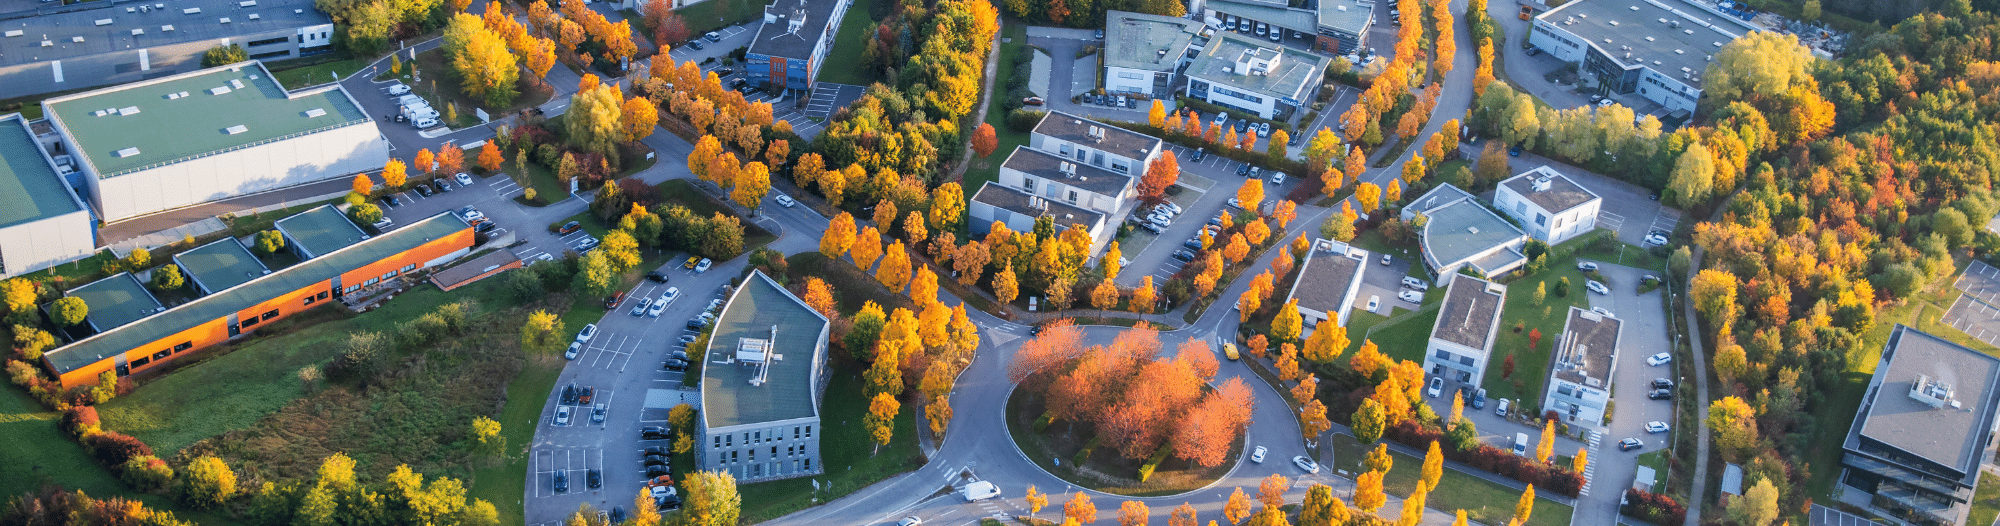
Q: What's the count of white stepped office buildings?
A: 3